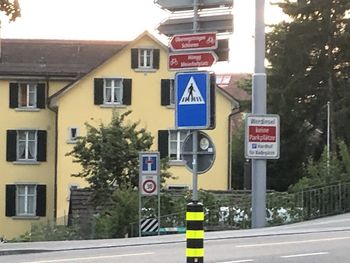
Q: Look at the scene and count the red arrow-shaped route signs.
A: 2